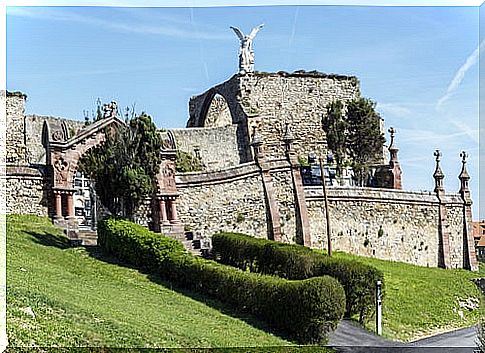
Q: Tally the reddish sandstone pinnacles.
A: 5